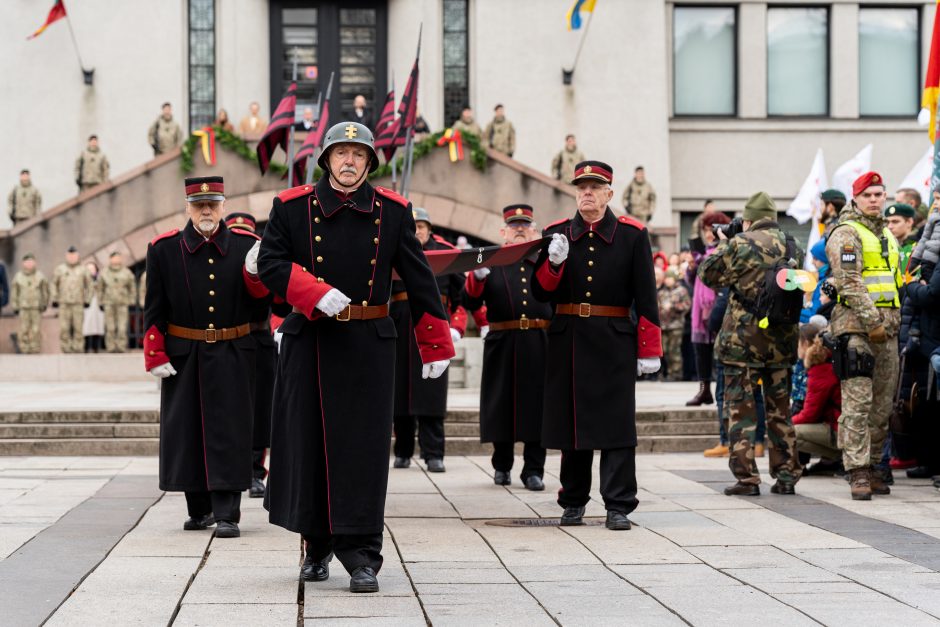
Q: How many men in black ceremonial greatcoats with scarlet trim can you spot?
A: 6